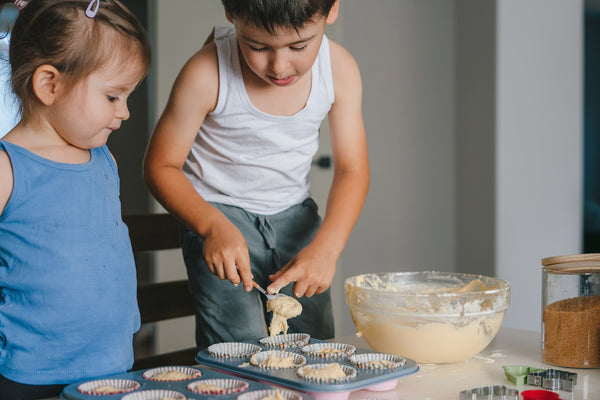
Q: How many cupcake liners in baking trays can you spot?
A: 11